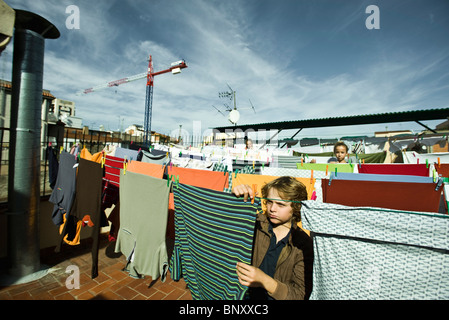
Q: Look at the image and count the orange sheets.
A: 3